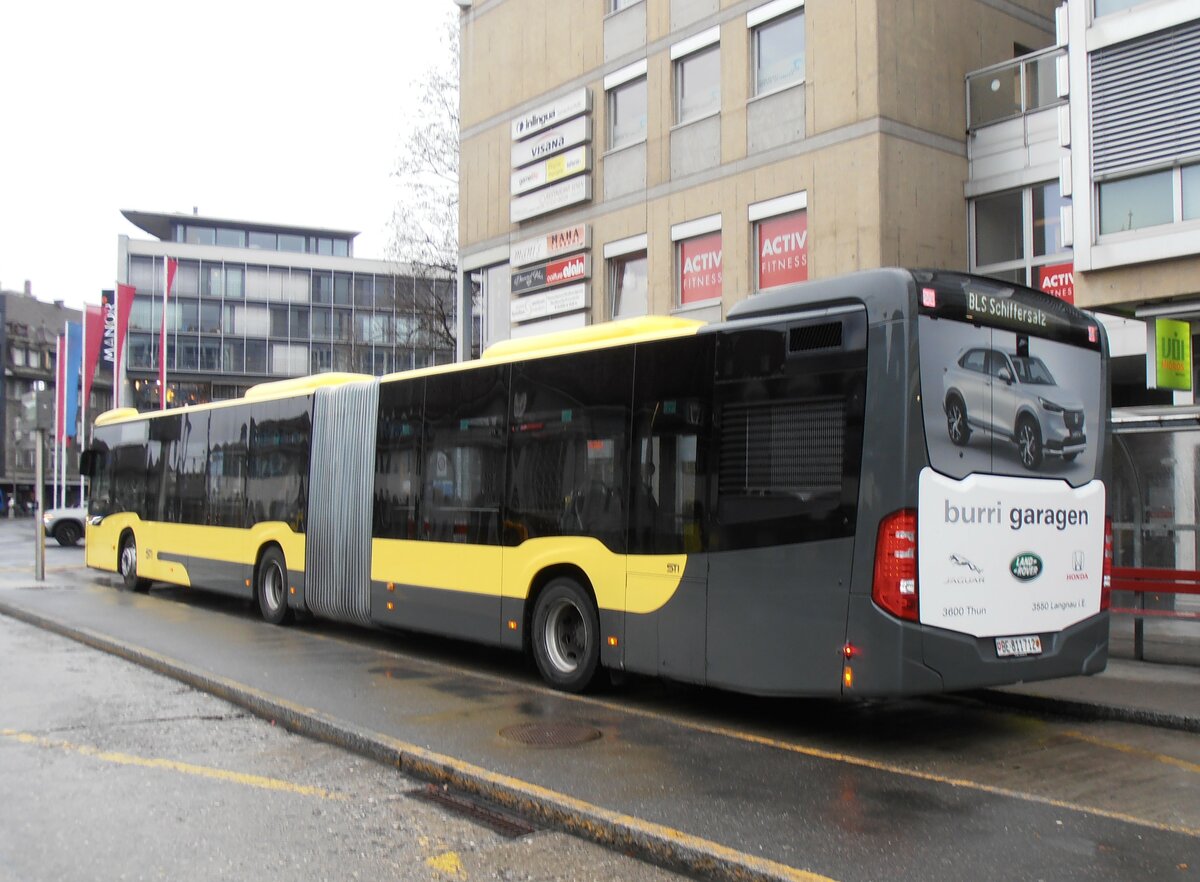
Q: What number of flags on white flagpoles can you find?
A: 5